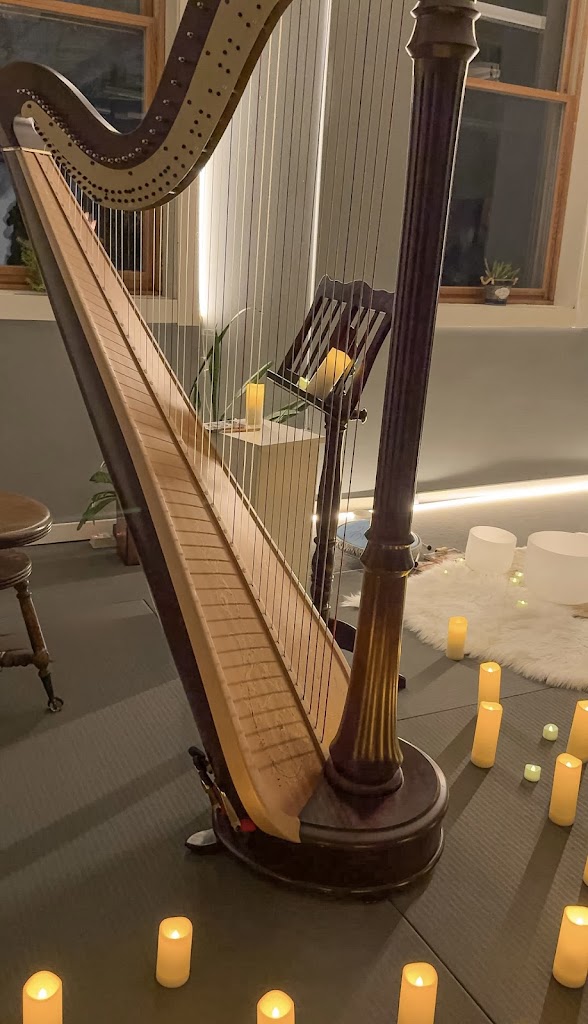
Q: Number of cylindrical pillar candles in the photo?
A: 13